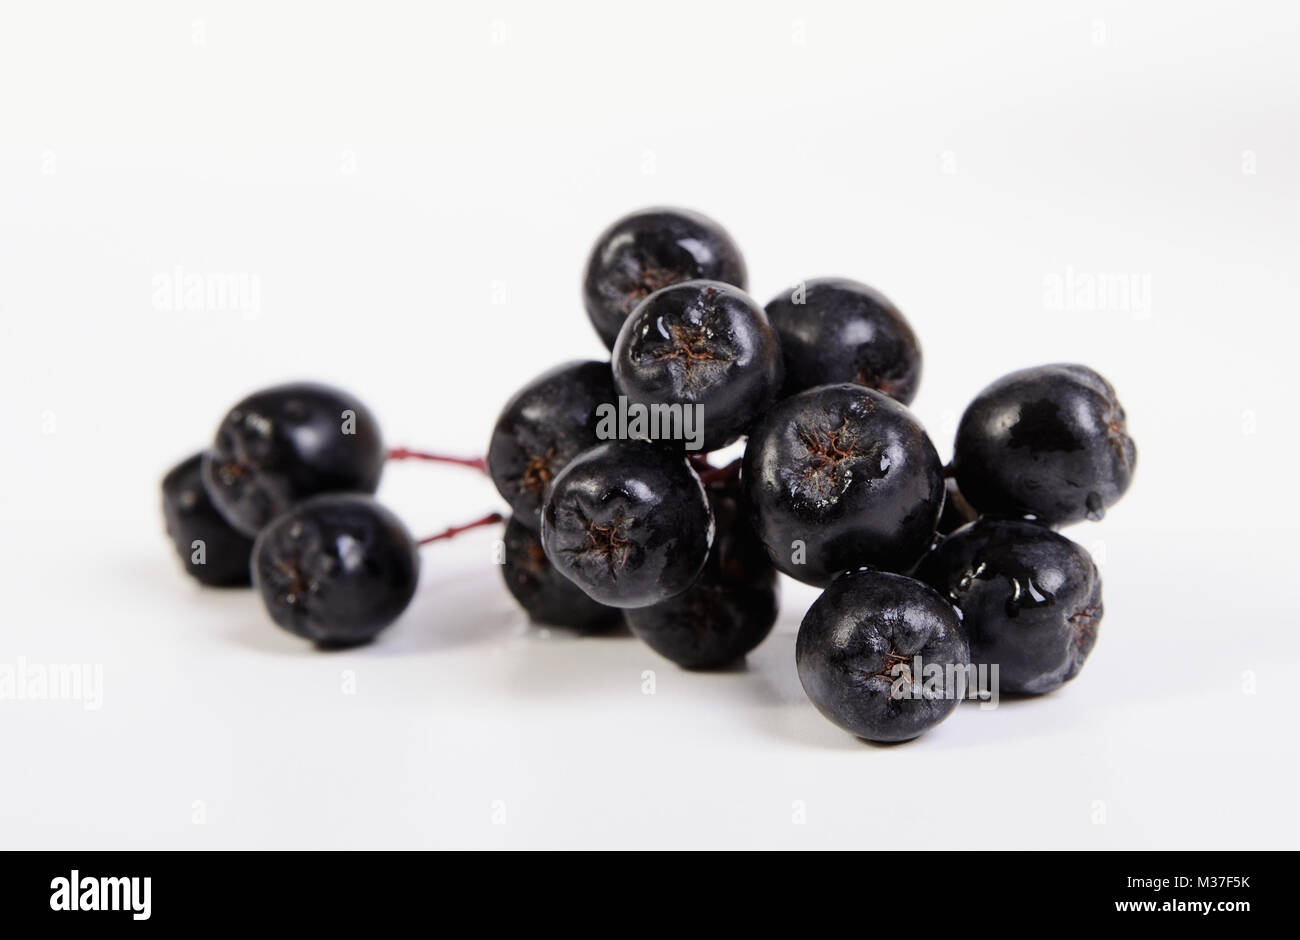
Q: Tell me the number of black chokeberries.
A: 14